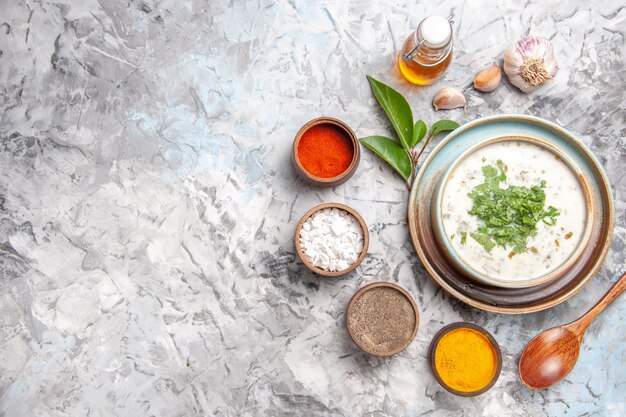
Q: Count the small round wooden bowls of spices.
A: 4